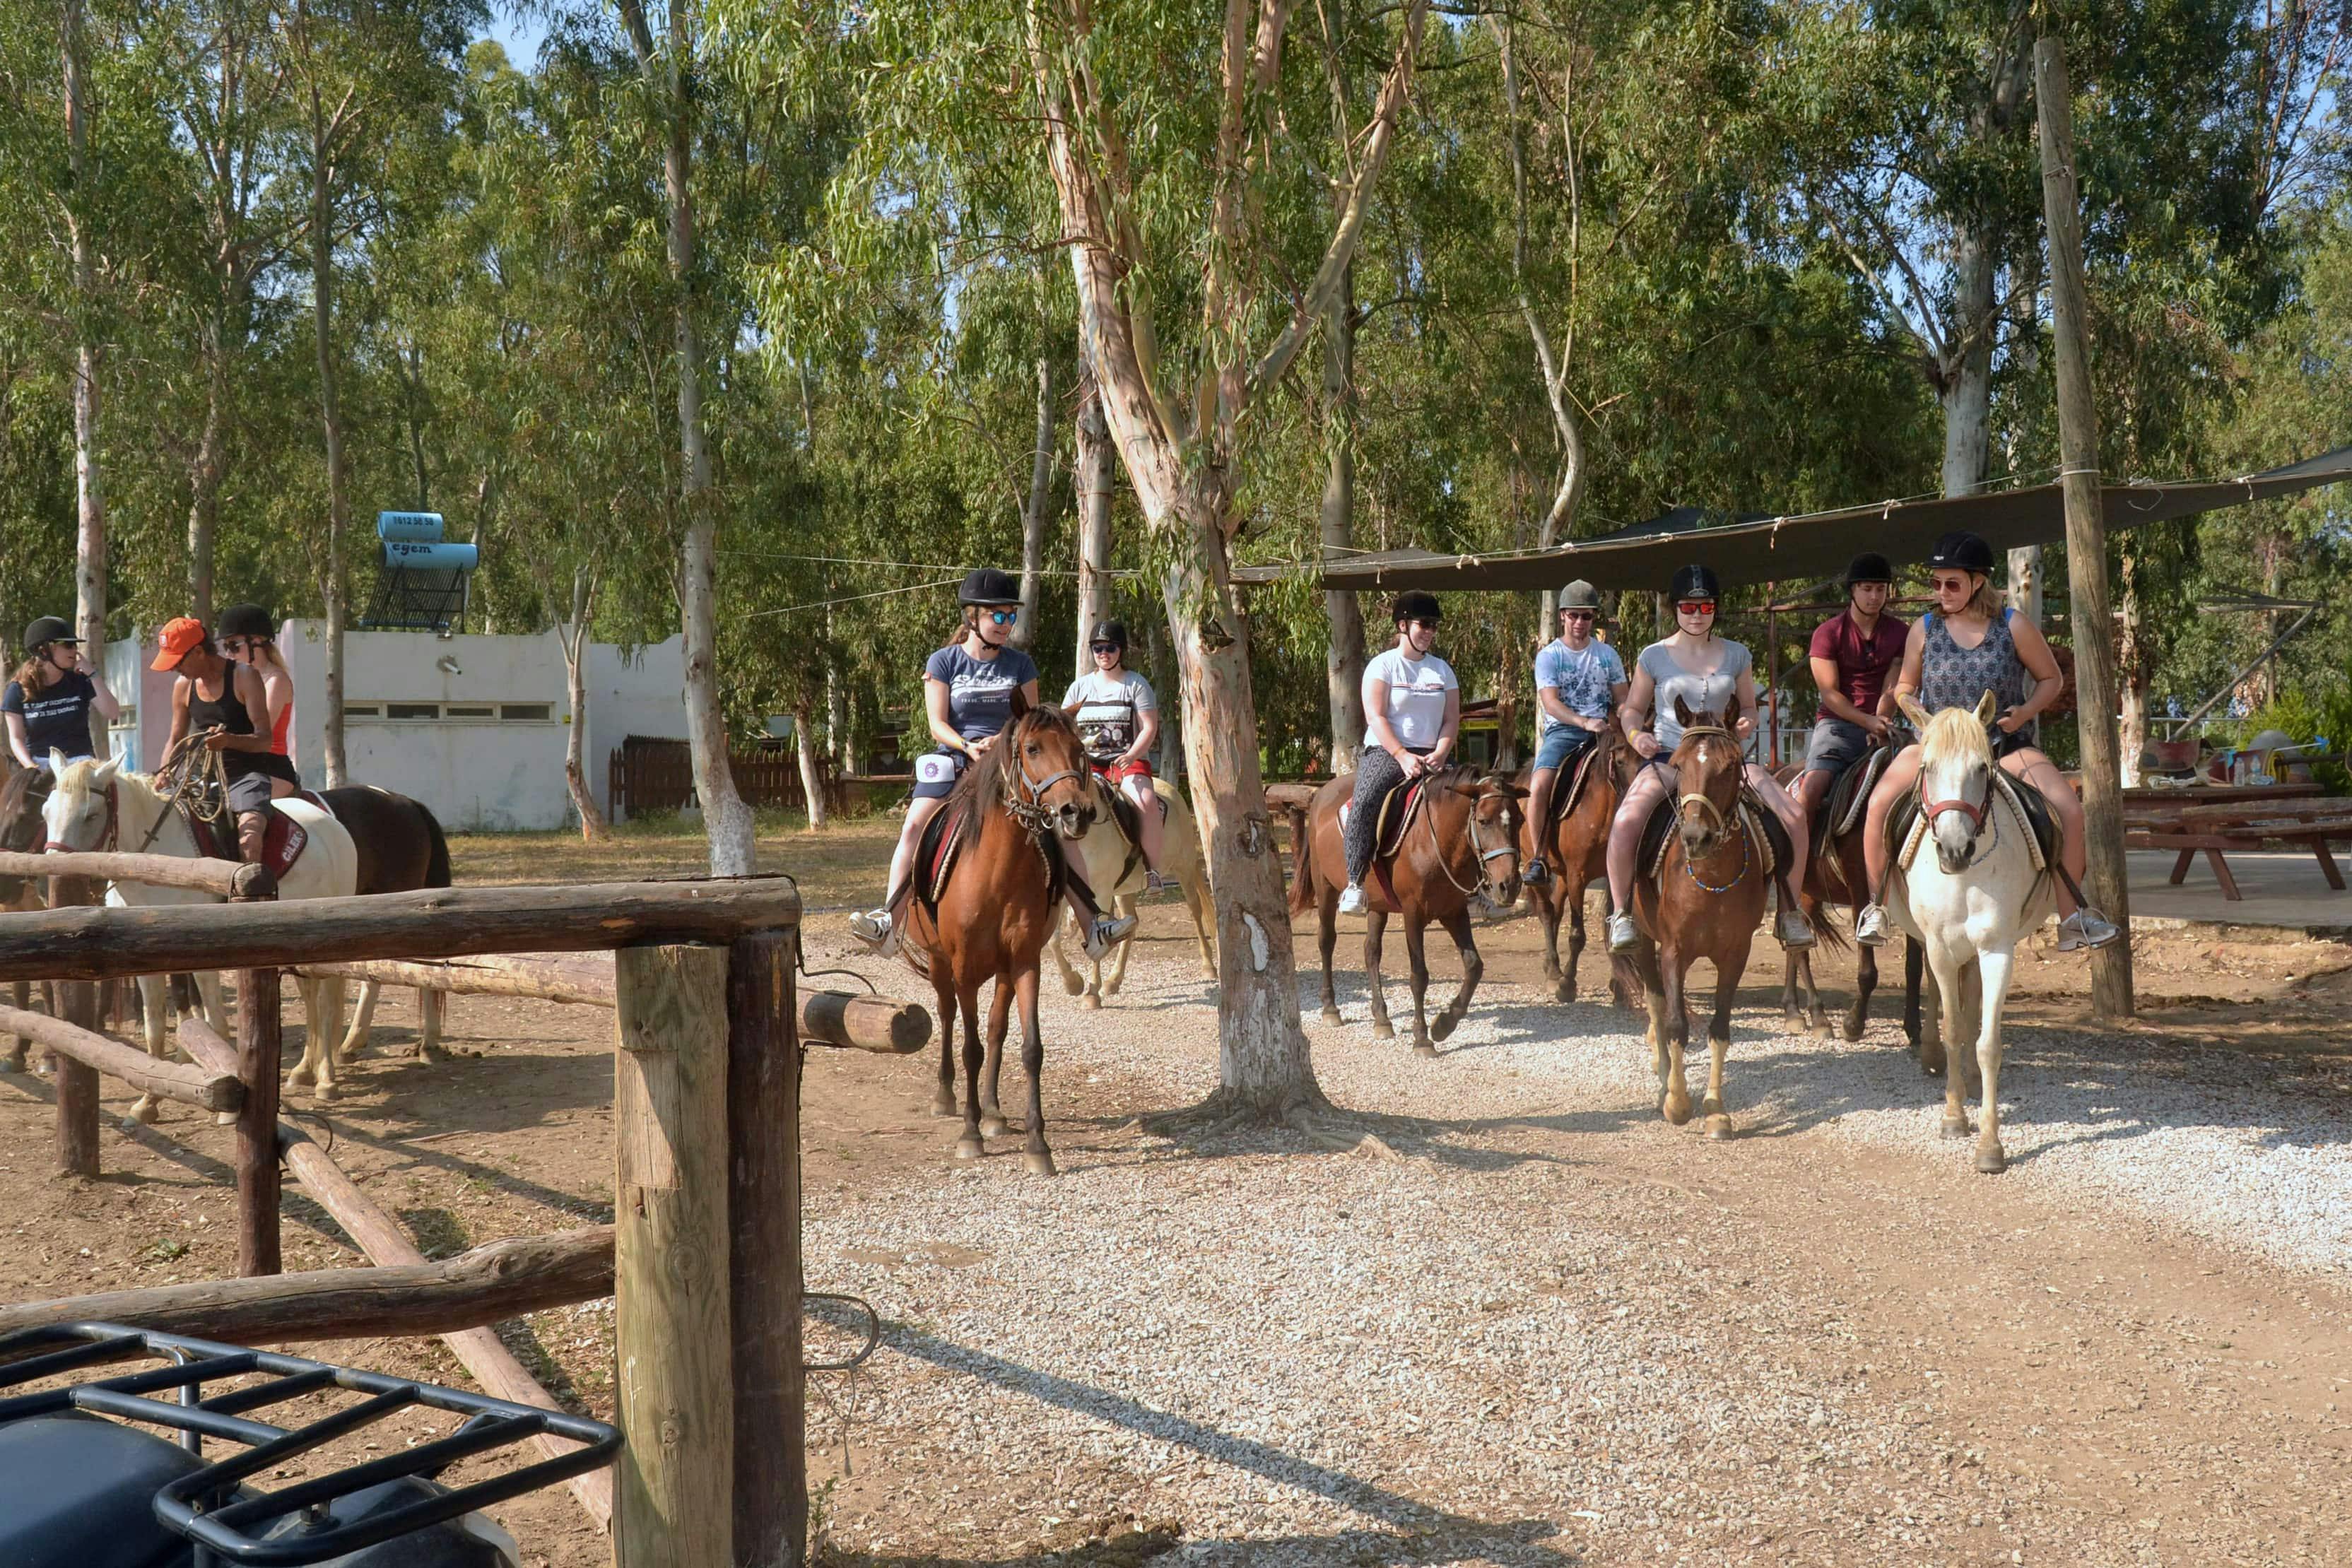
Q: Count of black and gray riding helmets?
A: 9